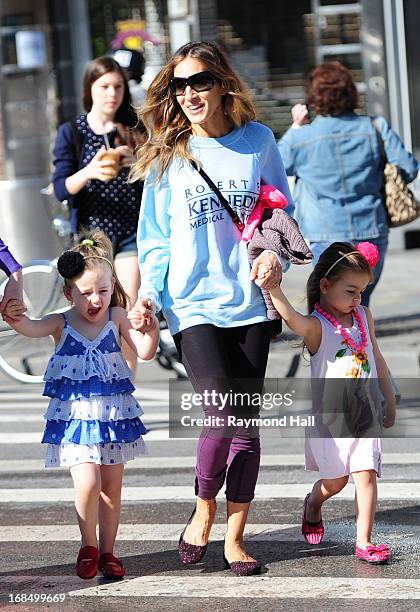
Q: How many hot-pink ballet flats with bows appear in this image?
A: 2